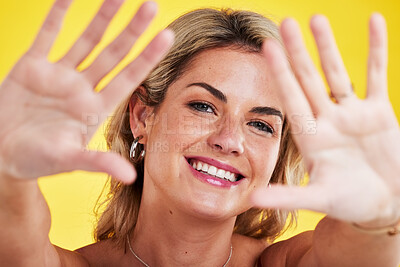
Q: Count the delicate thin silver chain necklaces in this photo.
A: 1